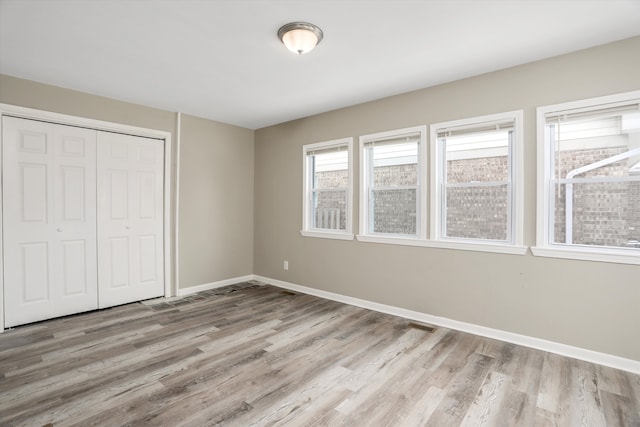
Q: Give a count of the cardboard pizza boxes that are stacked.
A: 0